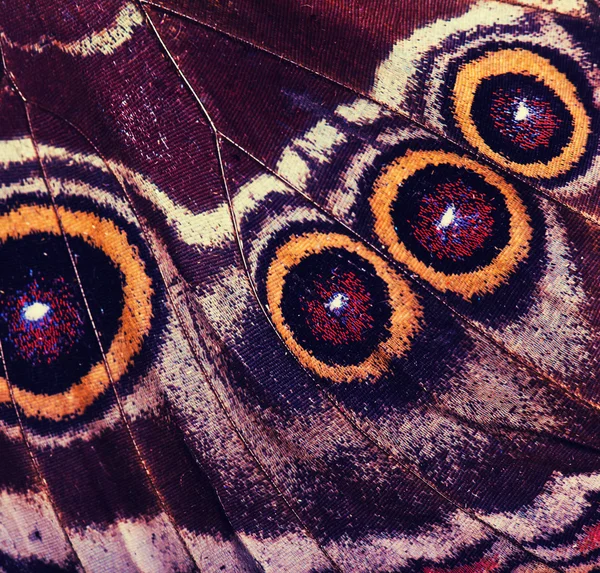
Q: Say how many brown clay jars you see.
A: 0